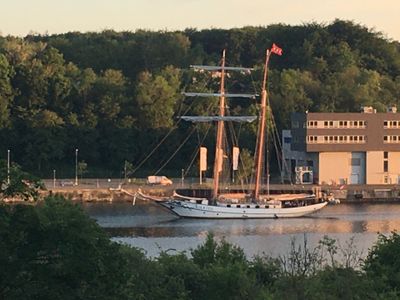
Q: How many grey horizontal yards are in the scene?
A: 3